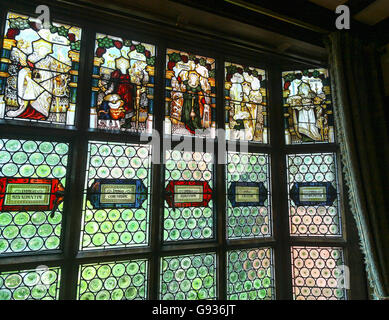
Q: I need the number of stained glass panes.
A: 15